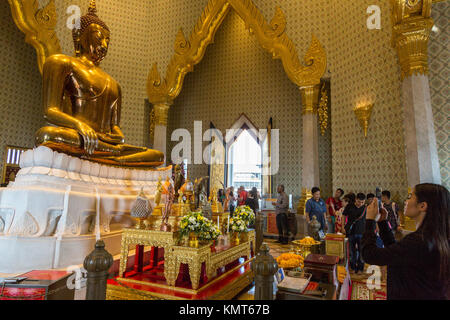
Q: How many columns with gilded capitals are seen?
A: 3